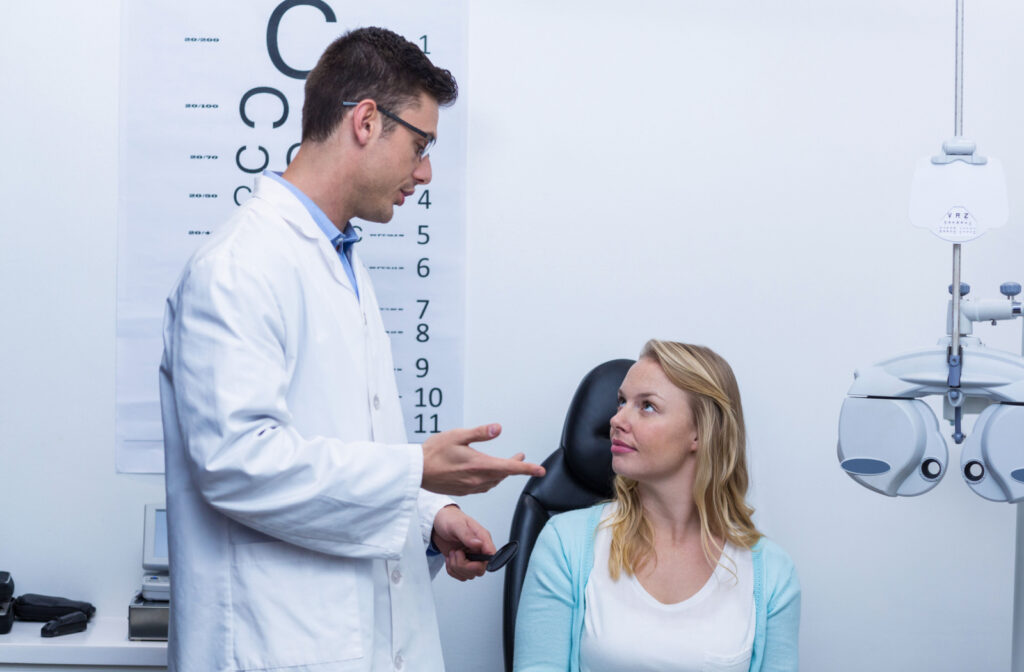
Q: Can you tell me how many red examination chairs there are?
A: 0